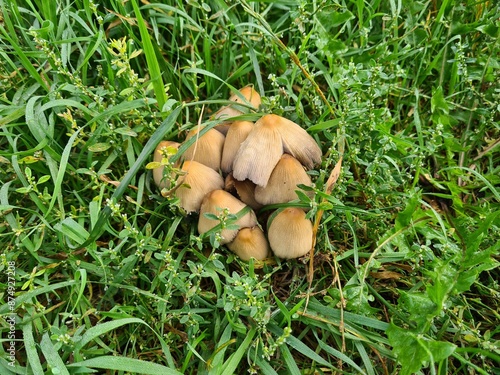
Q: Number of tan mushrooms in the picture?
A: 11